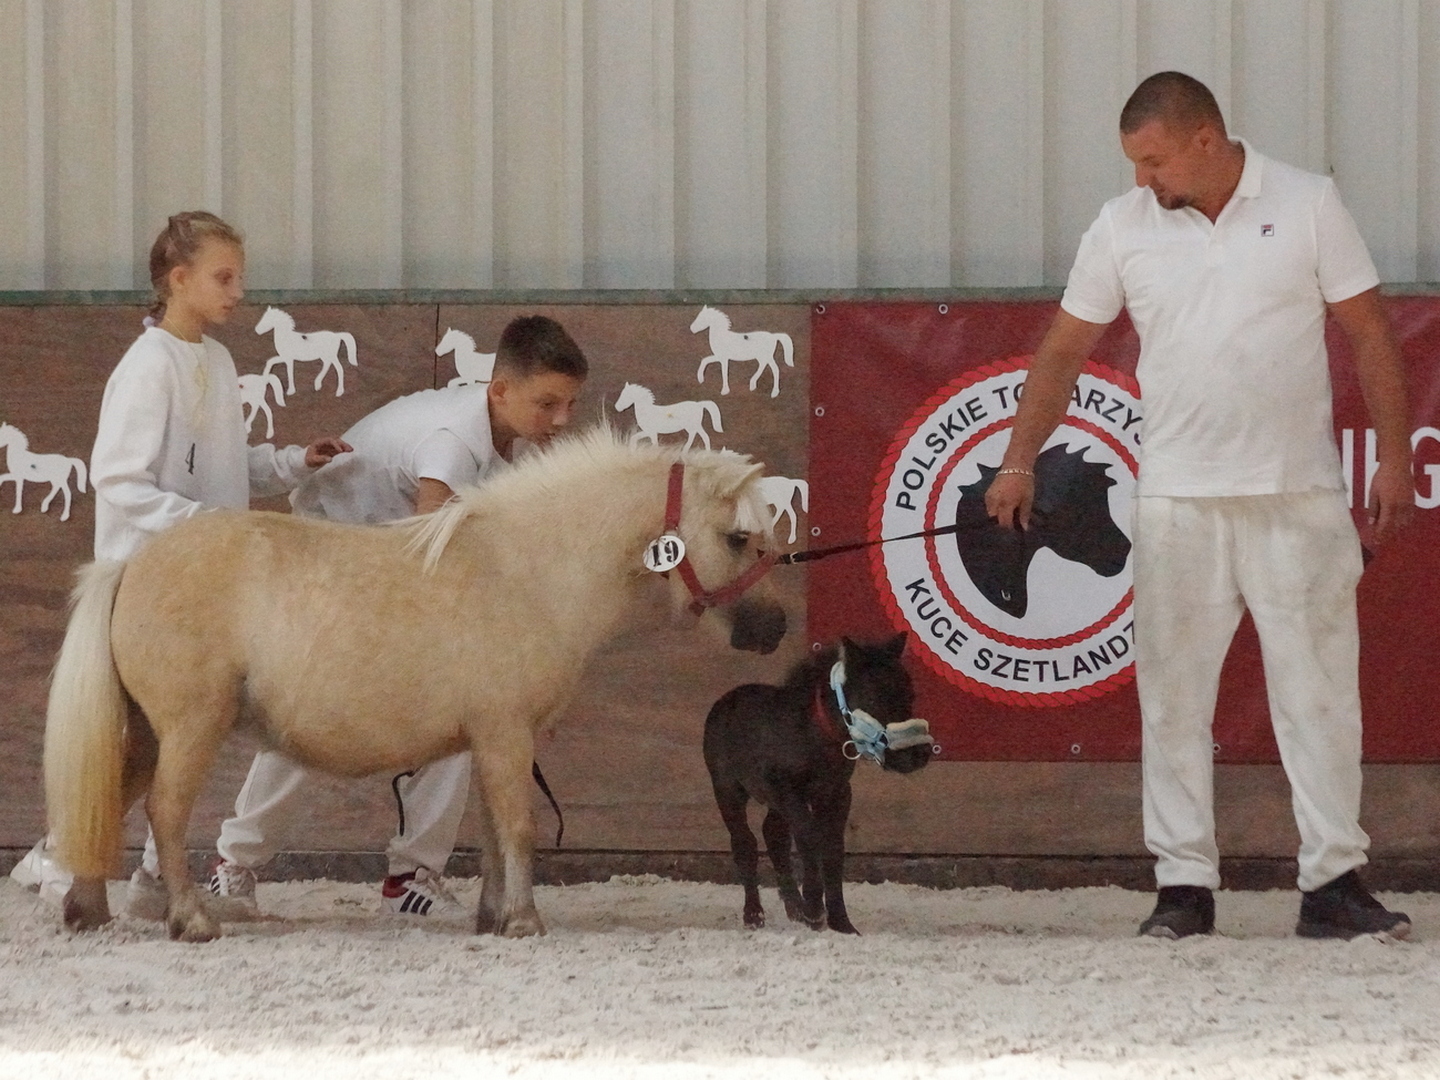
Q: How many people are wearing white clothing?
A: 3